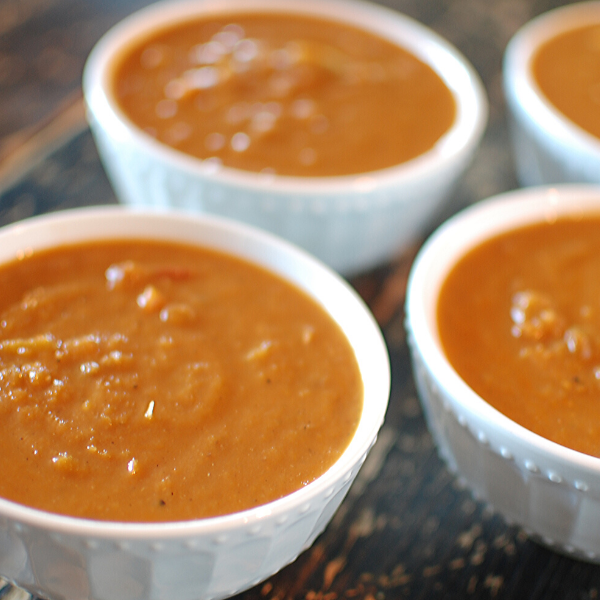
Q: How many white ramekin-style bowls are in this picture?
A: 4